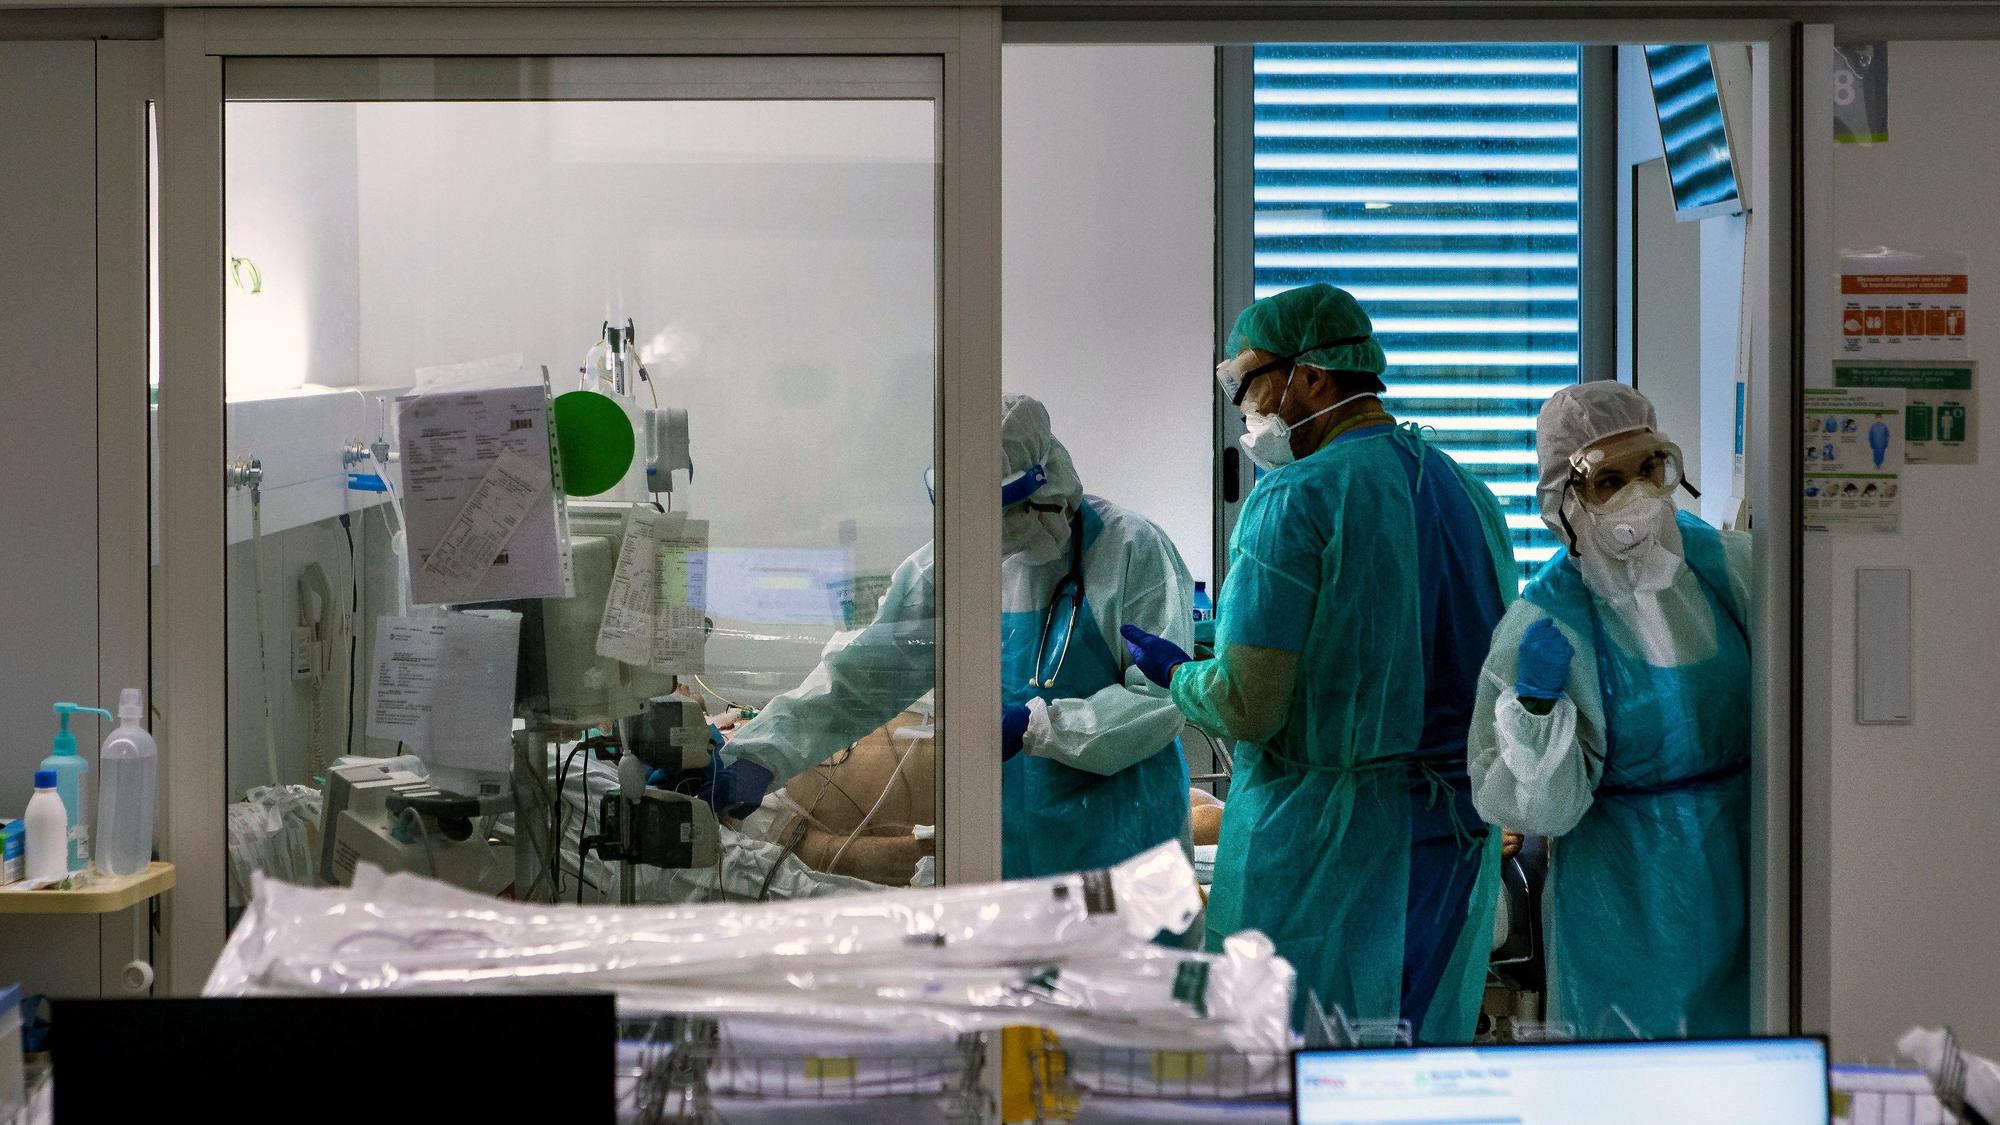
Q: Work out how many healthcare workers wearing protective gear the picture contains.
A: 3